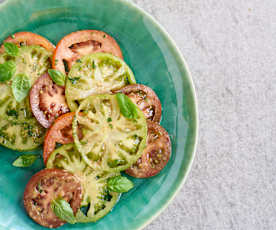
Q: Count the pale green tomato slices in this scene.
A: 5